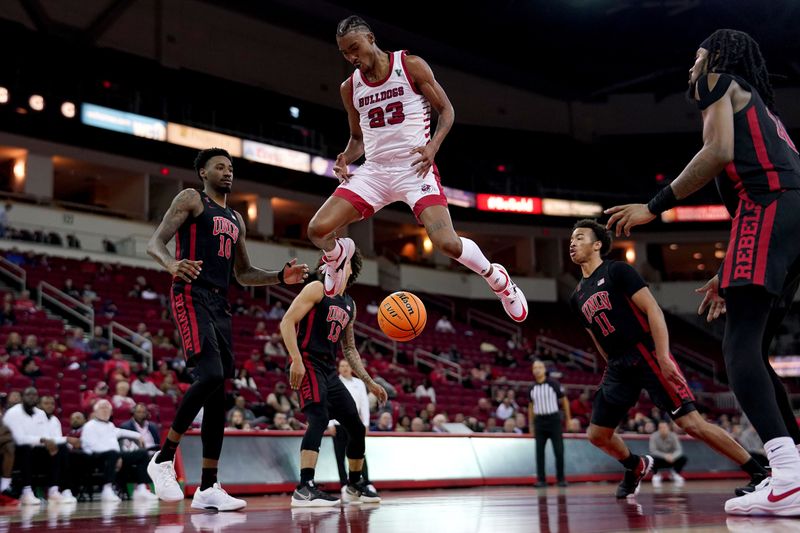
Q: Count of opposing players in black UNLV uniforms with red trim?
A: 4